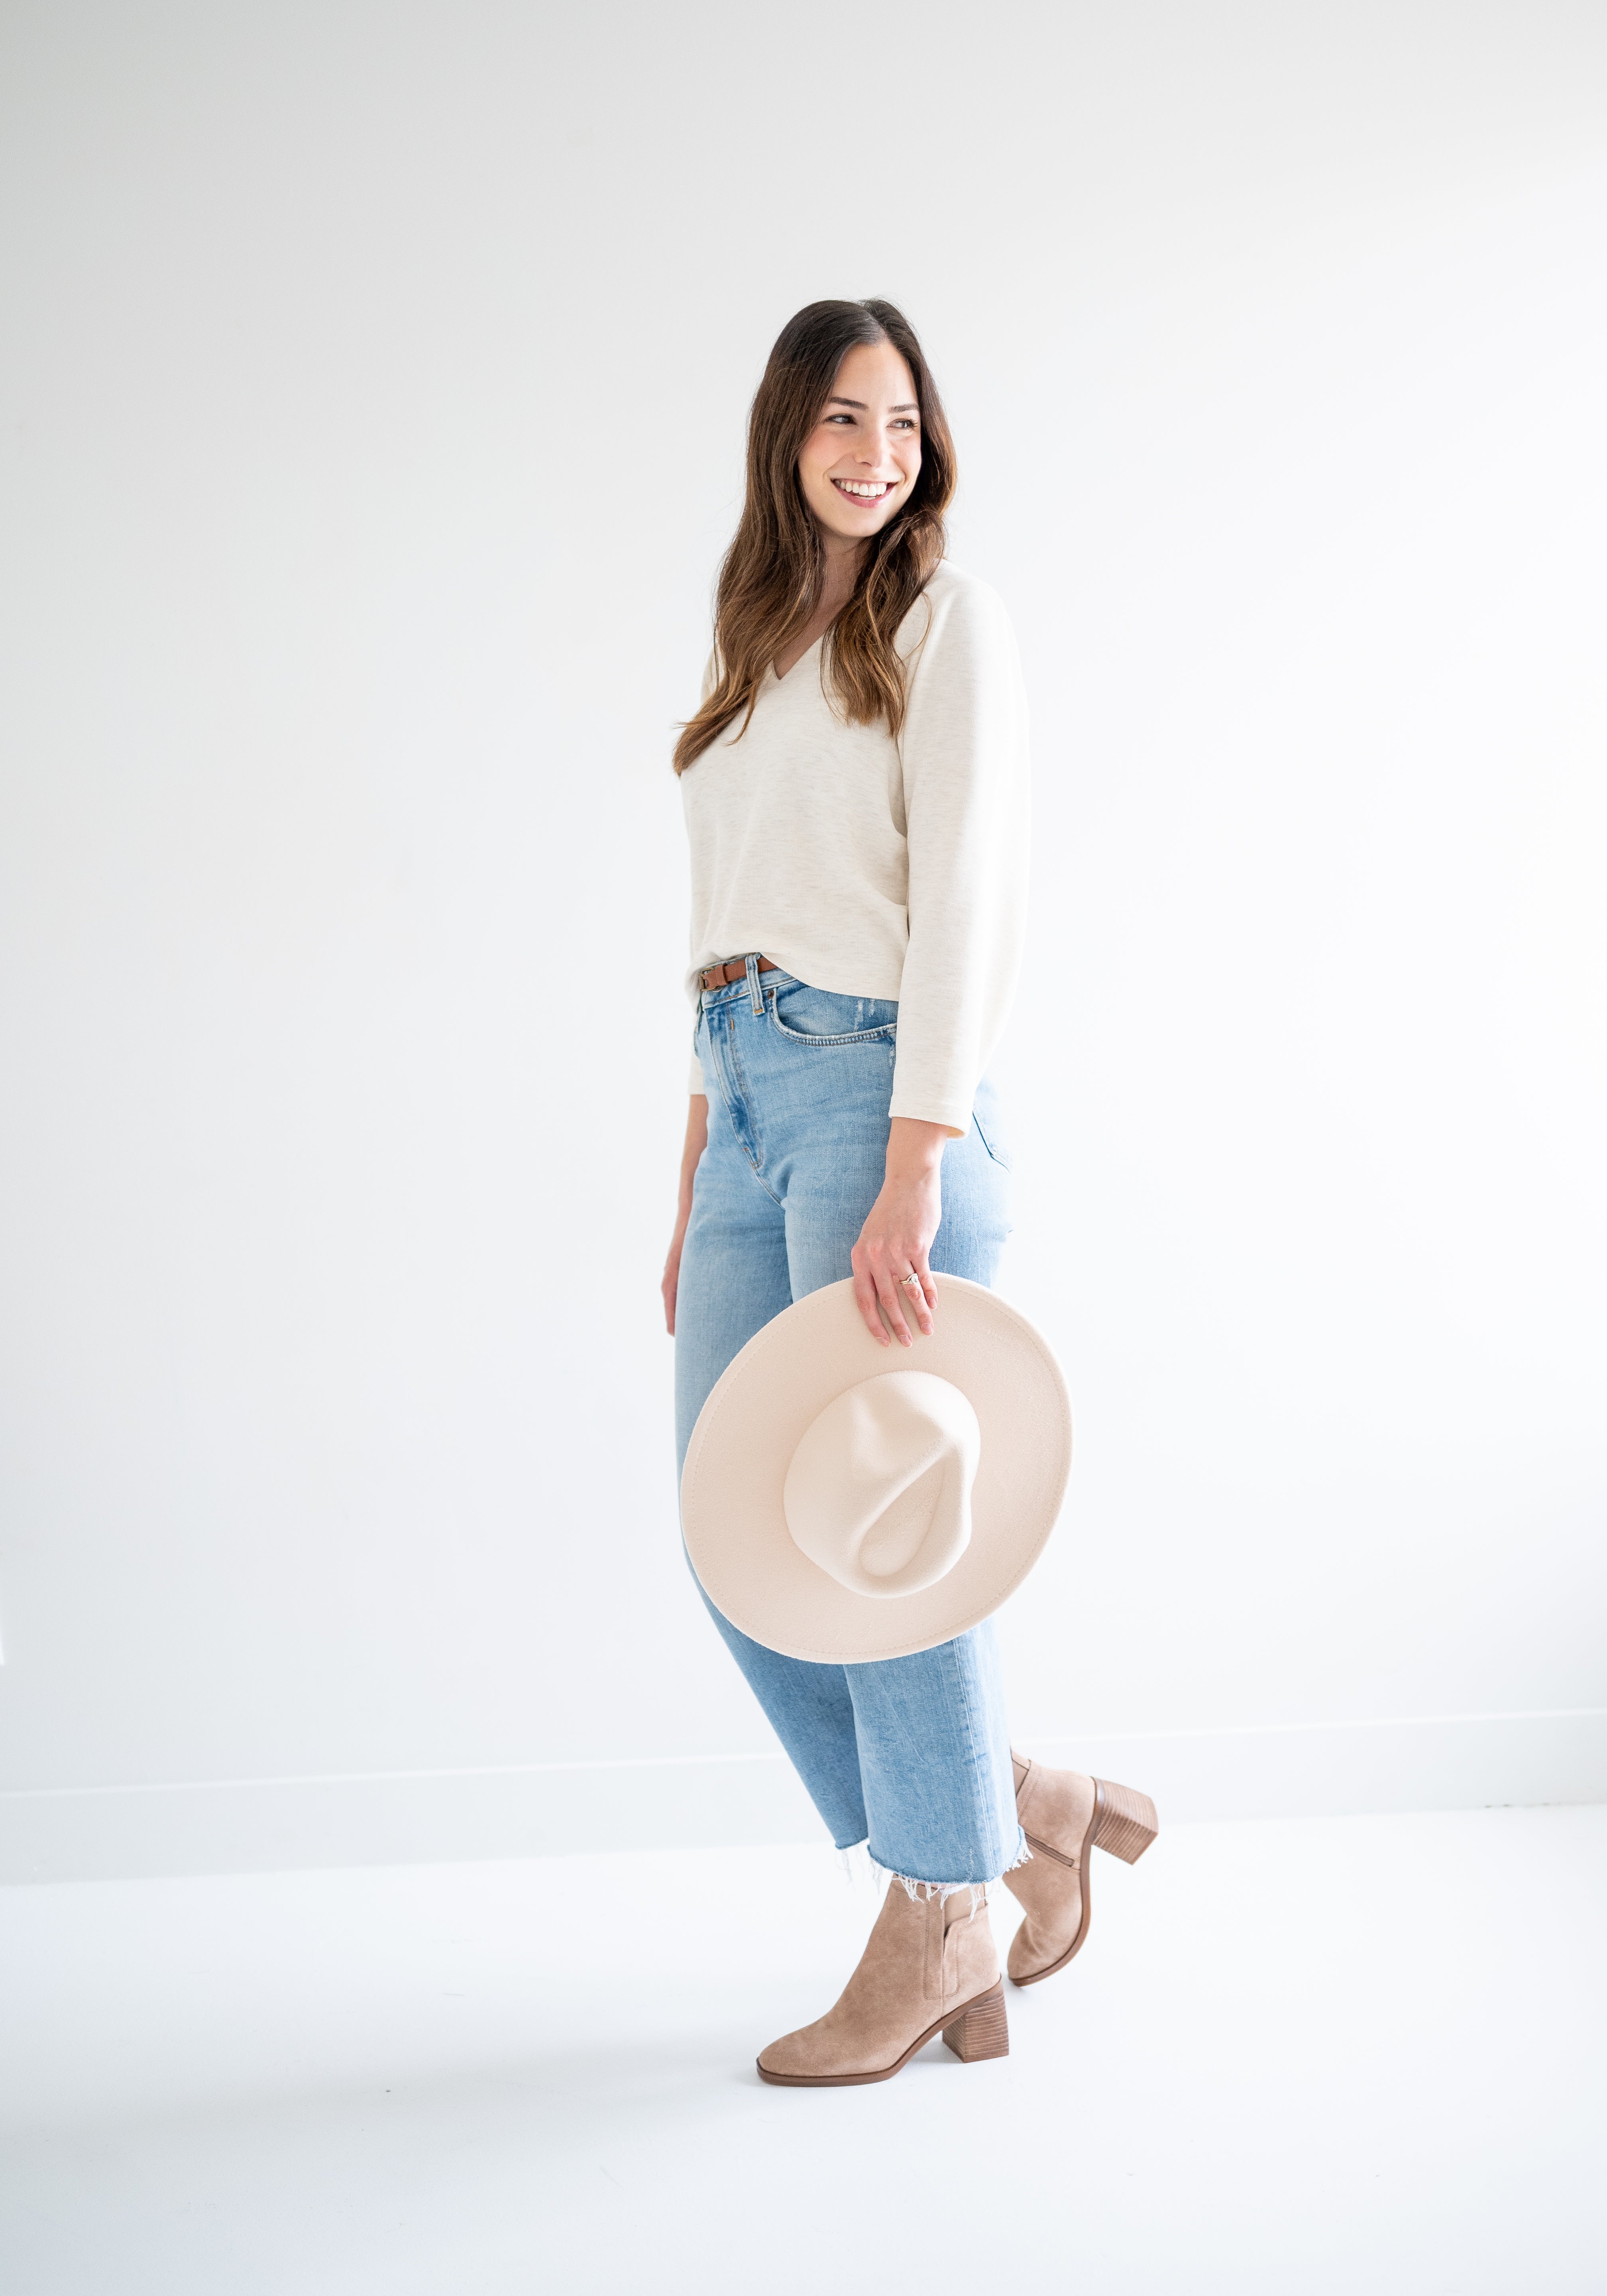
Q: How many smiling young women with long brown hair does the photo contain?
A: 1